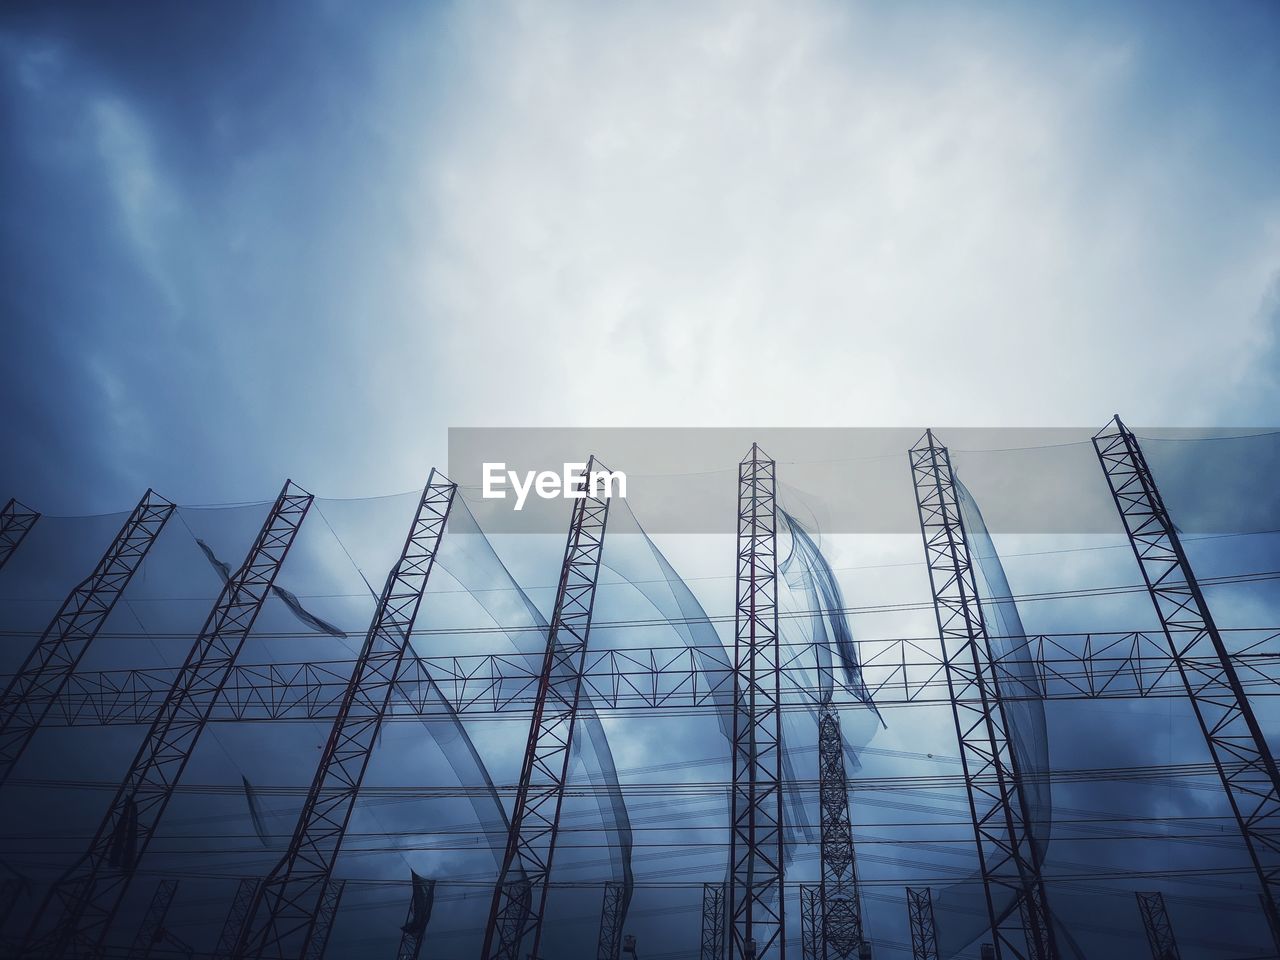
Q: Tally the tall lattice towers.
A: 8